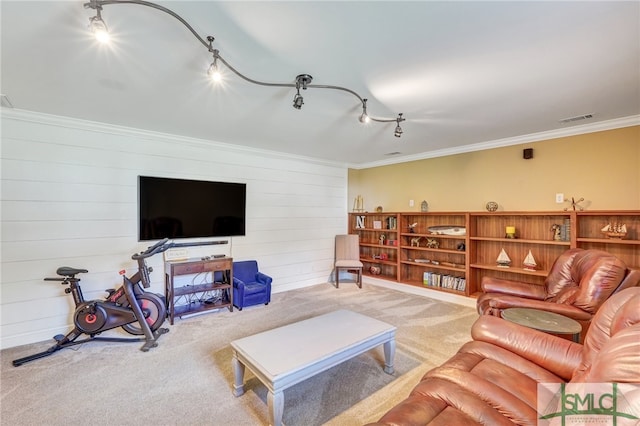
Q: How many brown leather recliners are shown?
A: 2